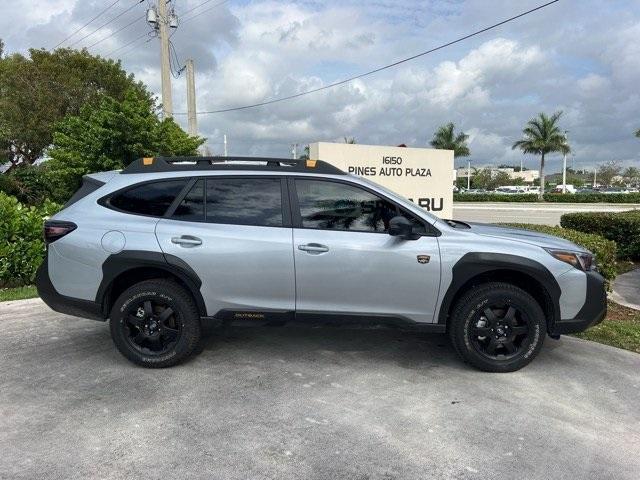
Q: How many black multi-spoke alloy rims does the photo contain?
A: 2